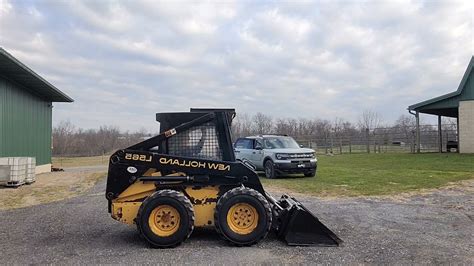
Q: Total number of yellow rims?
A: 2